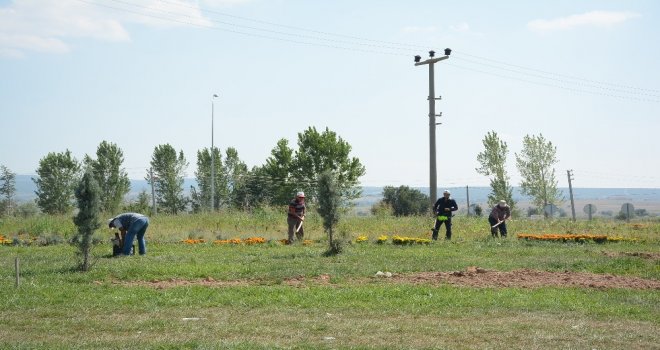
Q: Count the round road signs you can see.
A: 3